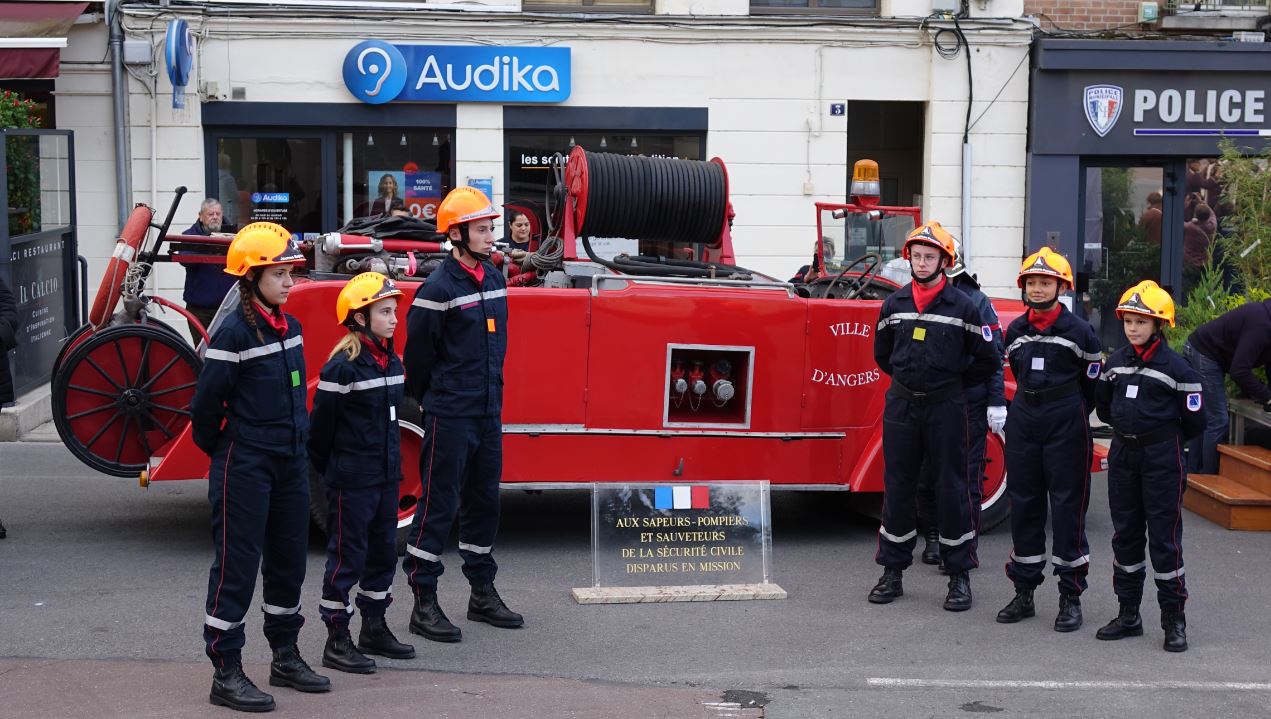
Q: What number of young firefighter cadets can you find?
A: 6